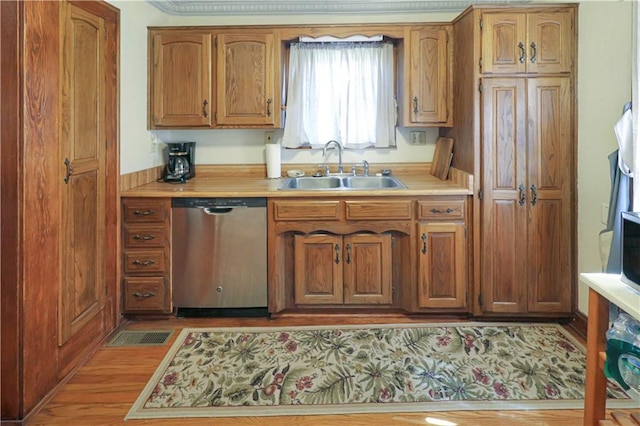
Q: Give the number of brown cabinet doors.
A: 11